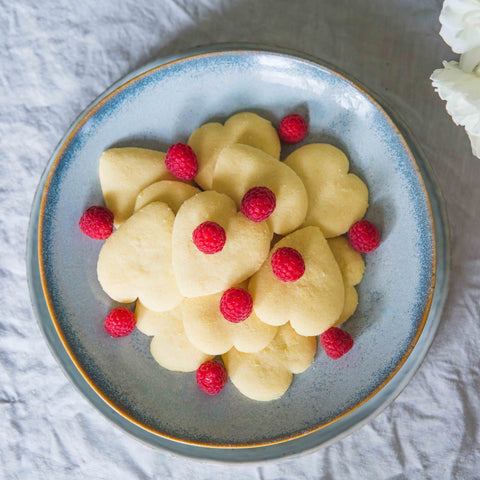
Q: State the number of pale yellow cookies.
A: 12